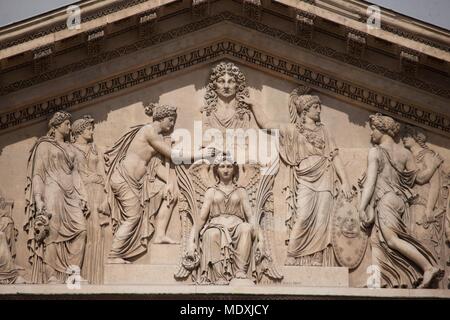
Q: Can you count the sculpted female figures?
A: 7